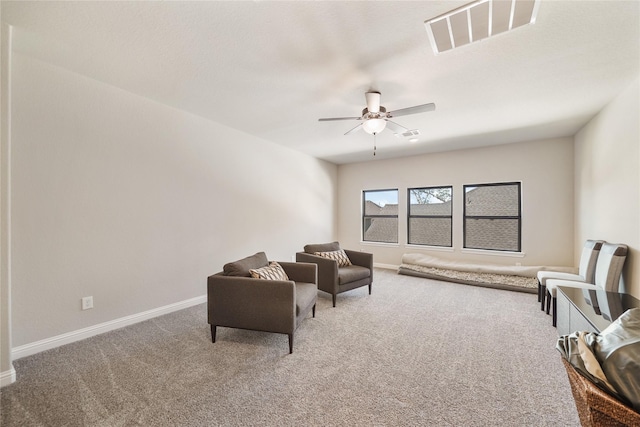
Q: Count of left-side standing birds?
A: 0